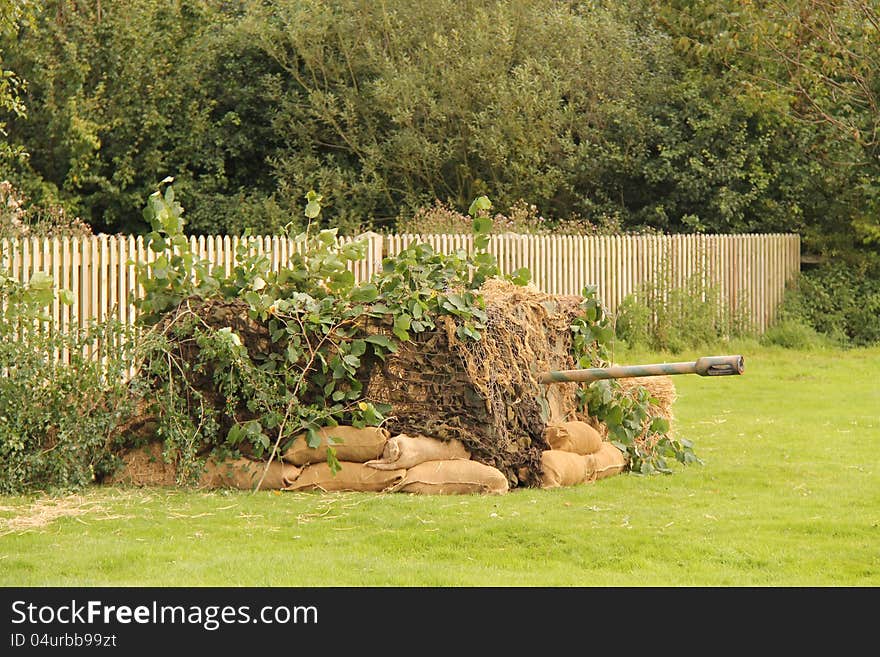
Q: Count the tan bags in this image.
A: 8